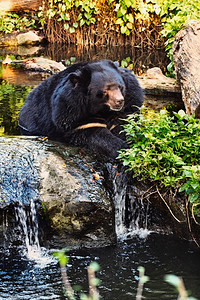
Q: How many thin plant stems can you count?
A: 4